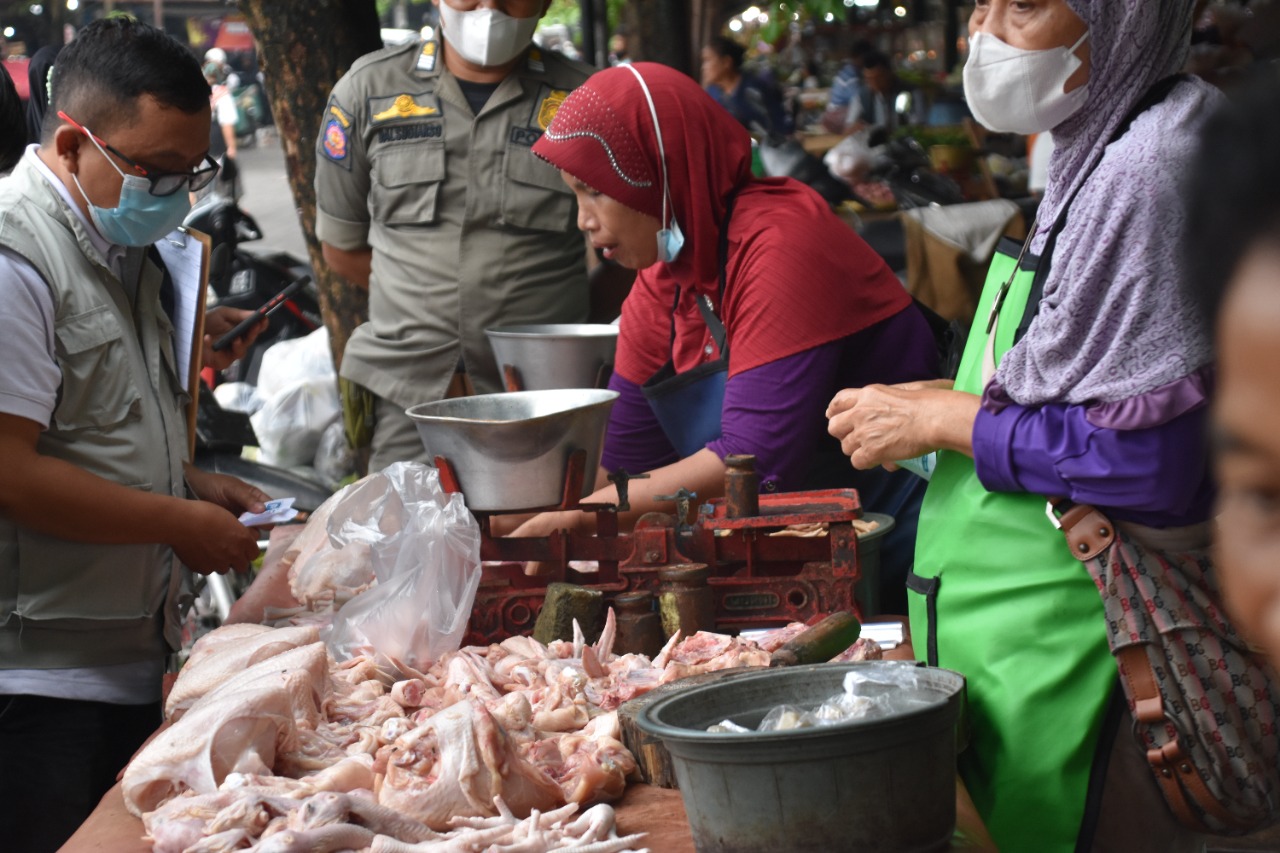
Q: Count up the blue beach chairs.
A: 0